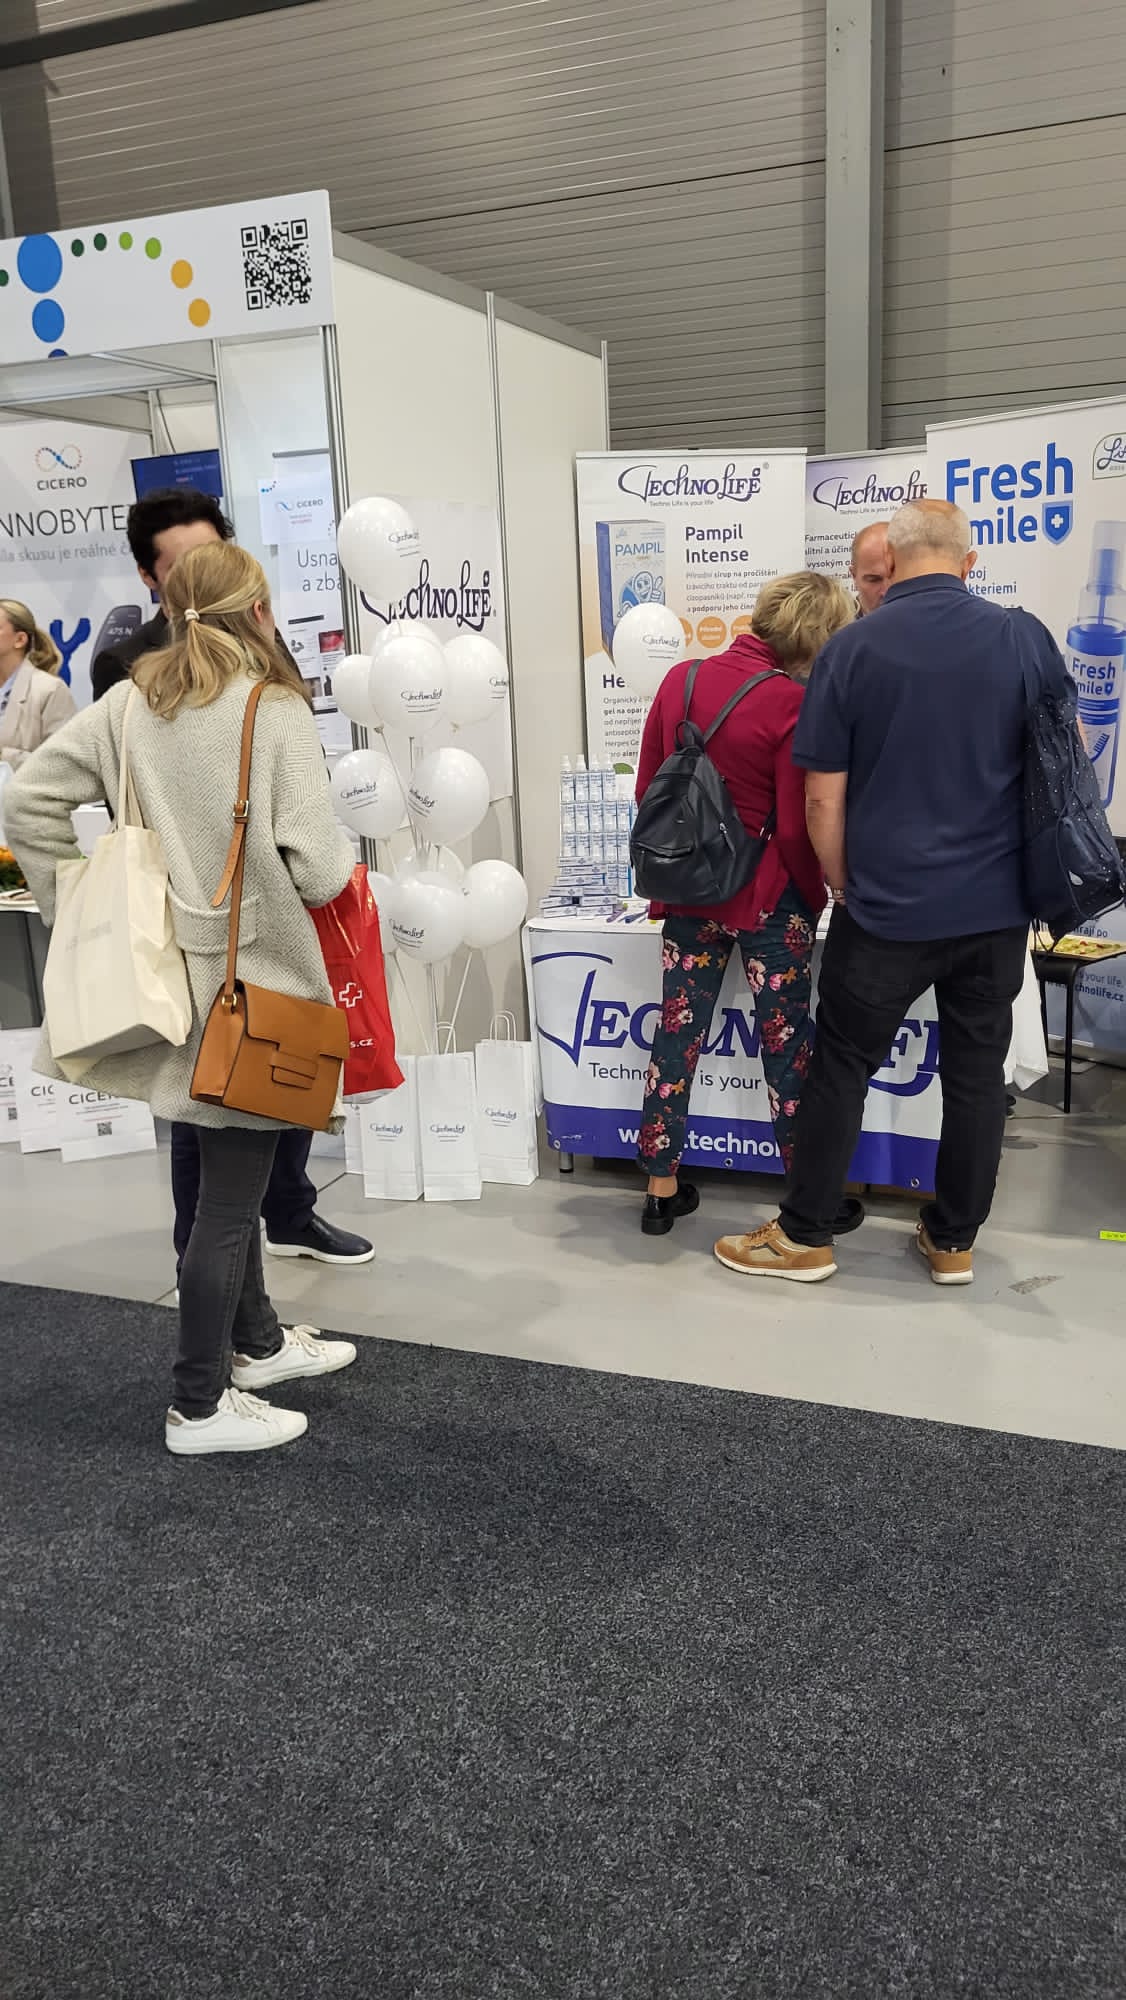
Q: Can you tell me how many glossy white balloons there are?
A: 12